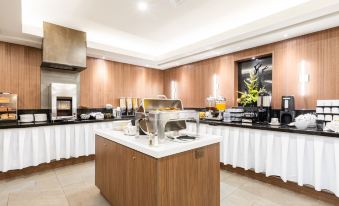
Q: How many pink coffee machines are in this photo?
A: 0